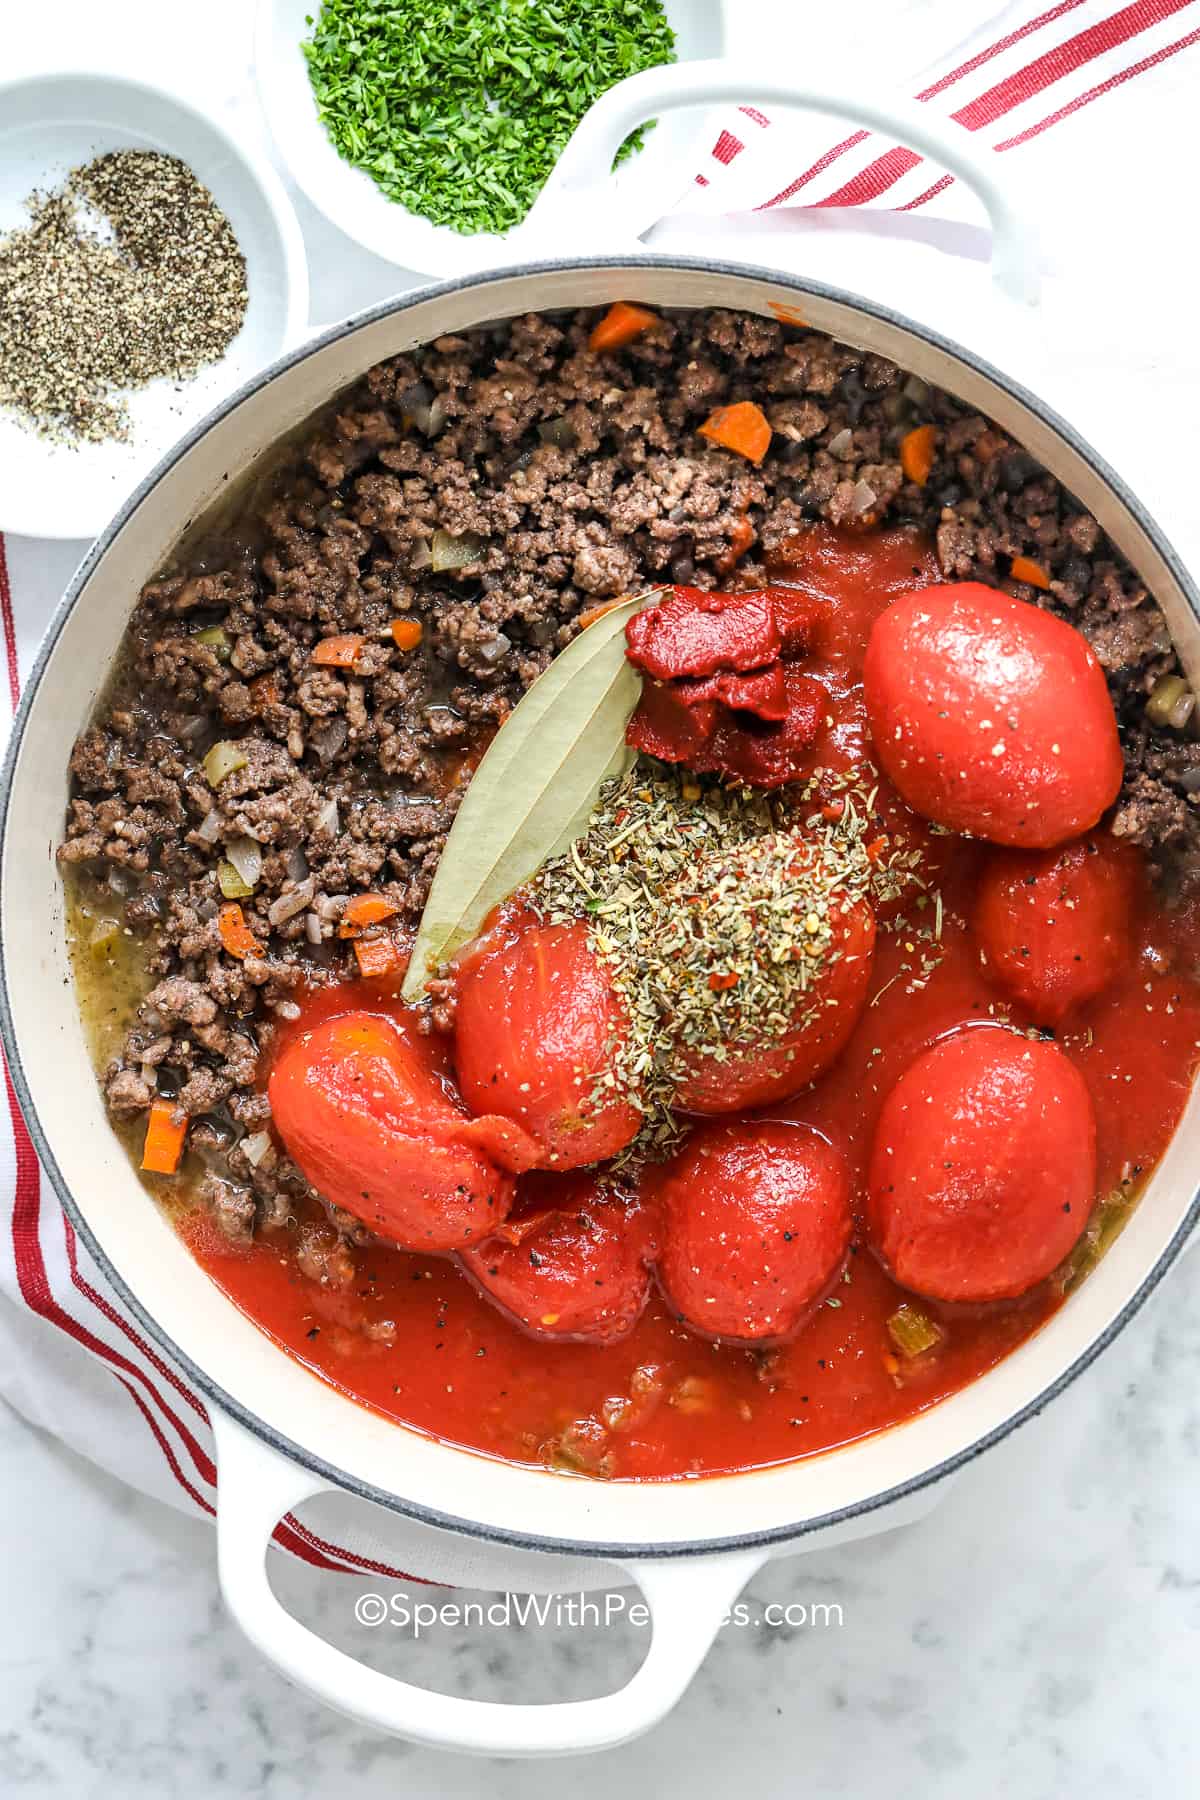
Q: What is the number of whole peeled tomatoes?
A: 8